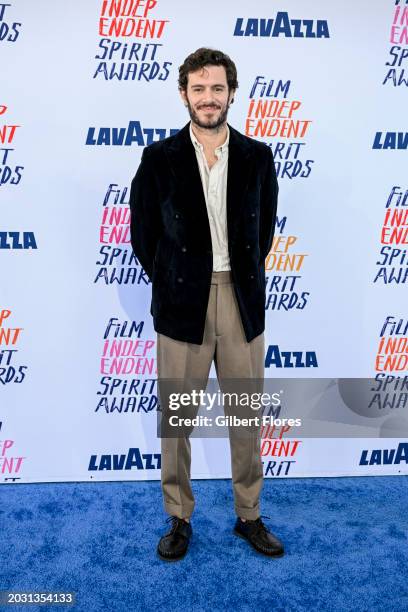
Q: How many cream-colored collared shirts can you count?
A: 1